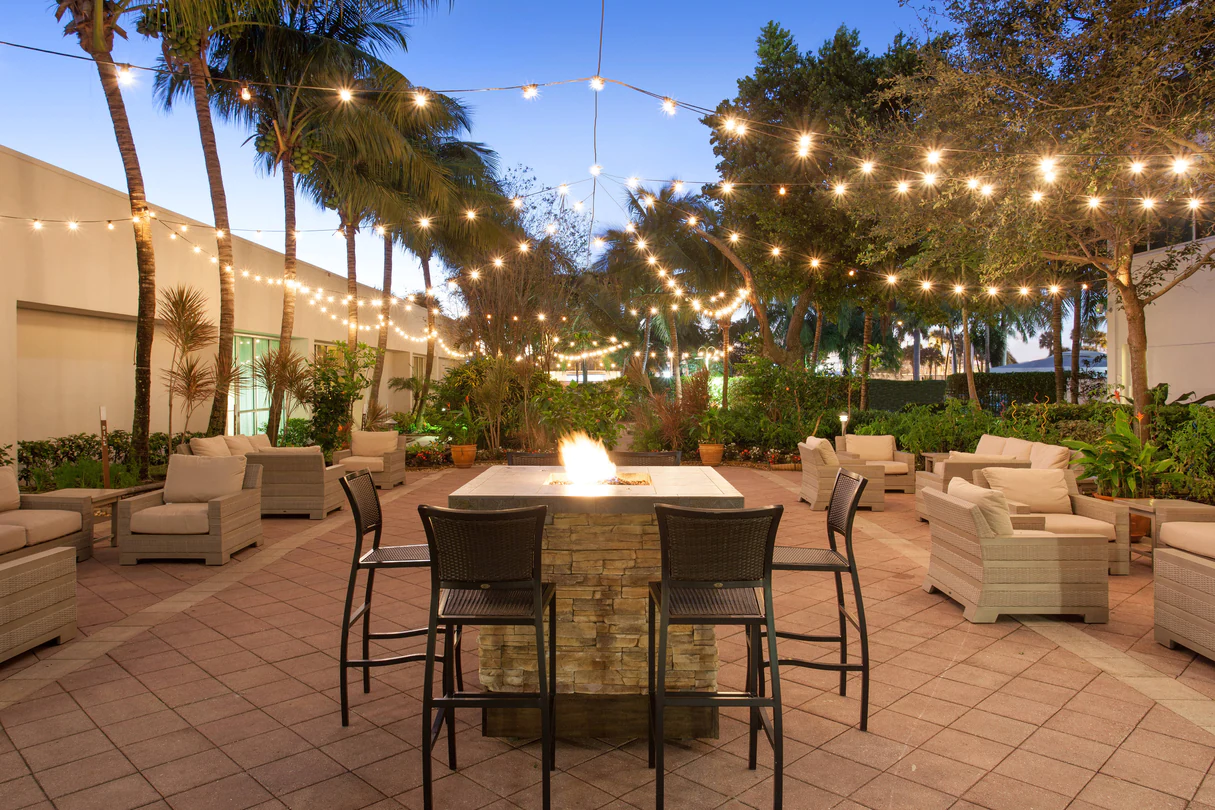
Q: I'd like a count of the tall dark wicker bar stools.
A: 6